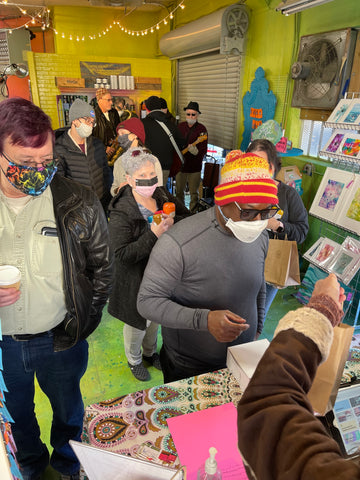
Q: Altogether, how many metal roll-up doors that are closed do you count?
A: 1